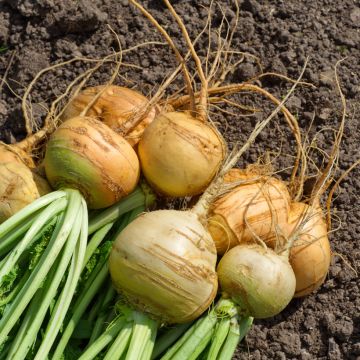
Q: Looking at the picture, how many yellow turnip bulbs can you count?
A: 8